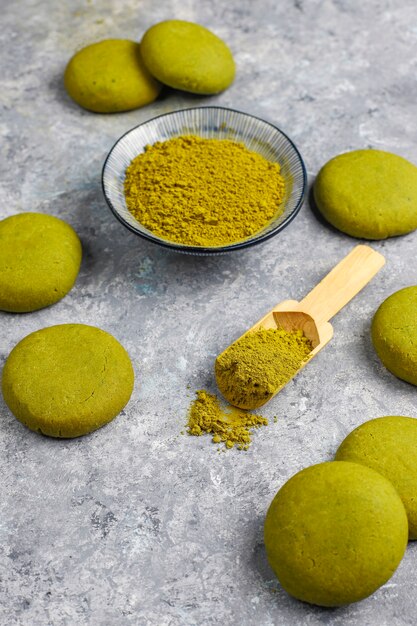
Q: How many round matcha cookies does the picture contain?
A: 8